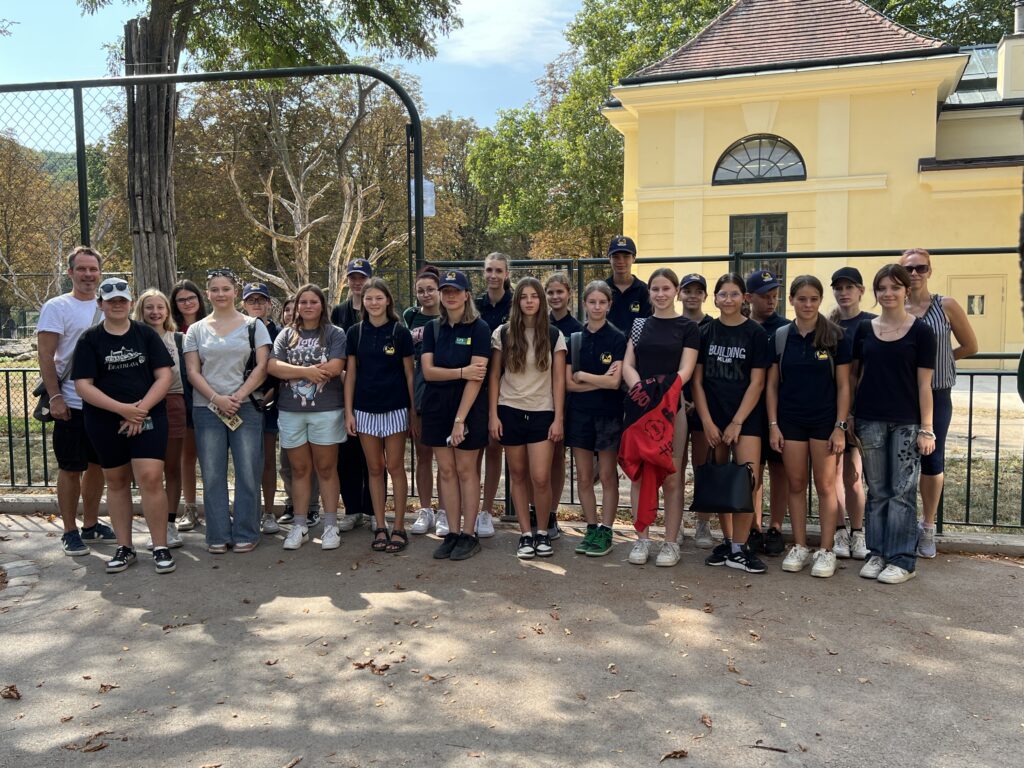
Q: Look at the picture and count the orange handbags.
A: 0